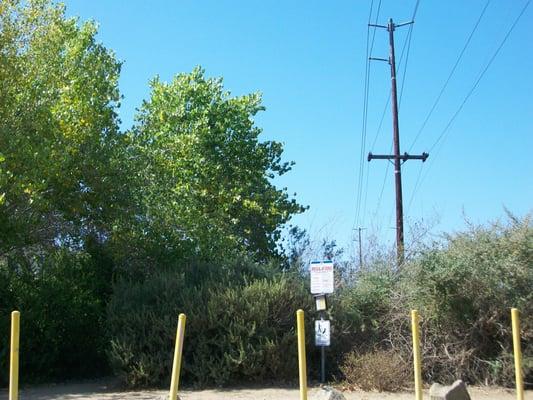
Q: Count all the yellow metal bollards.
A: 5